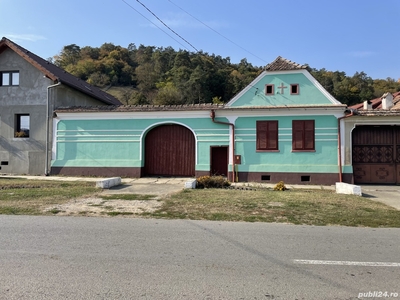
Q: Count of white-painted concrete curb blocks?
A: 3